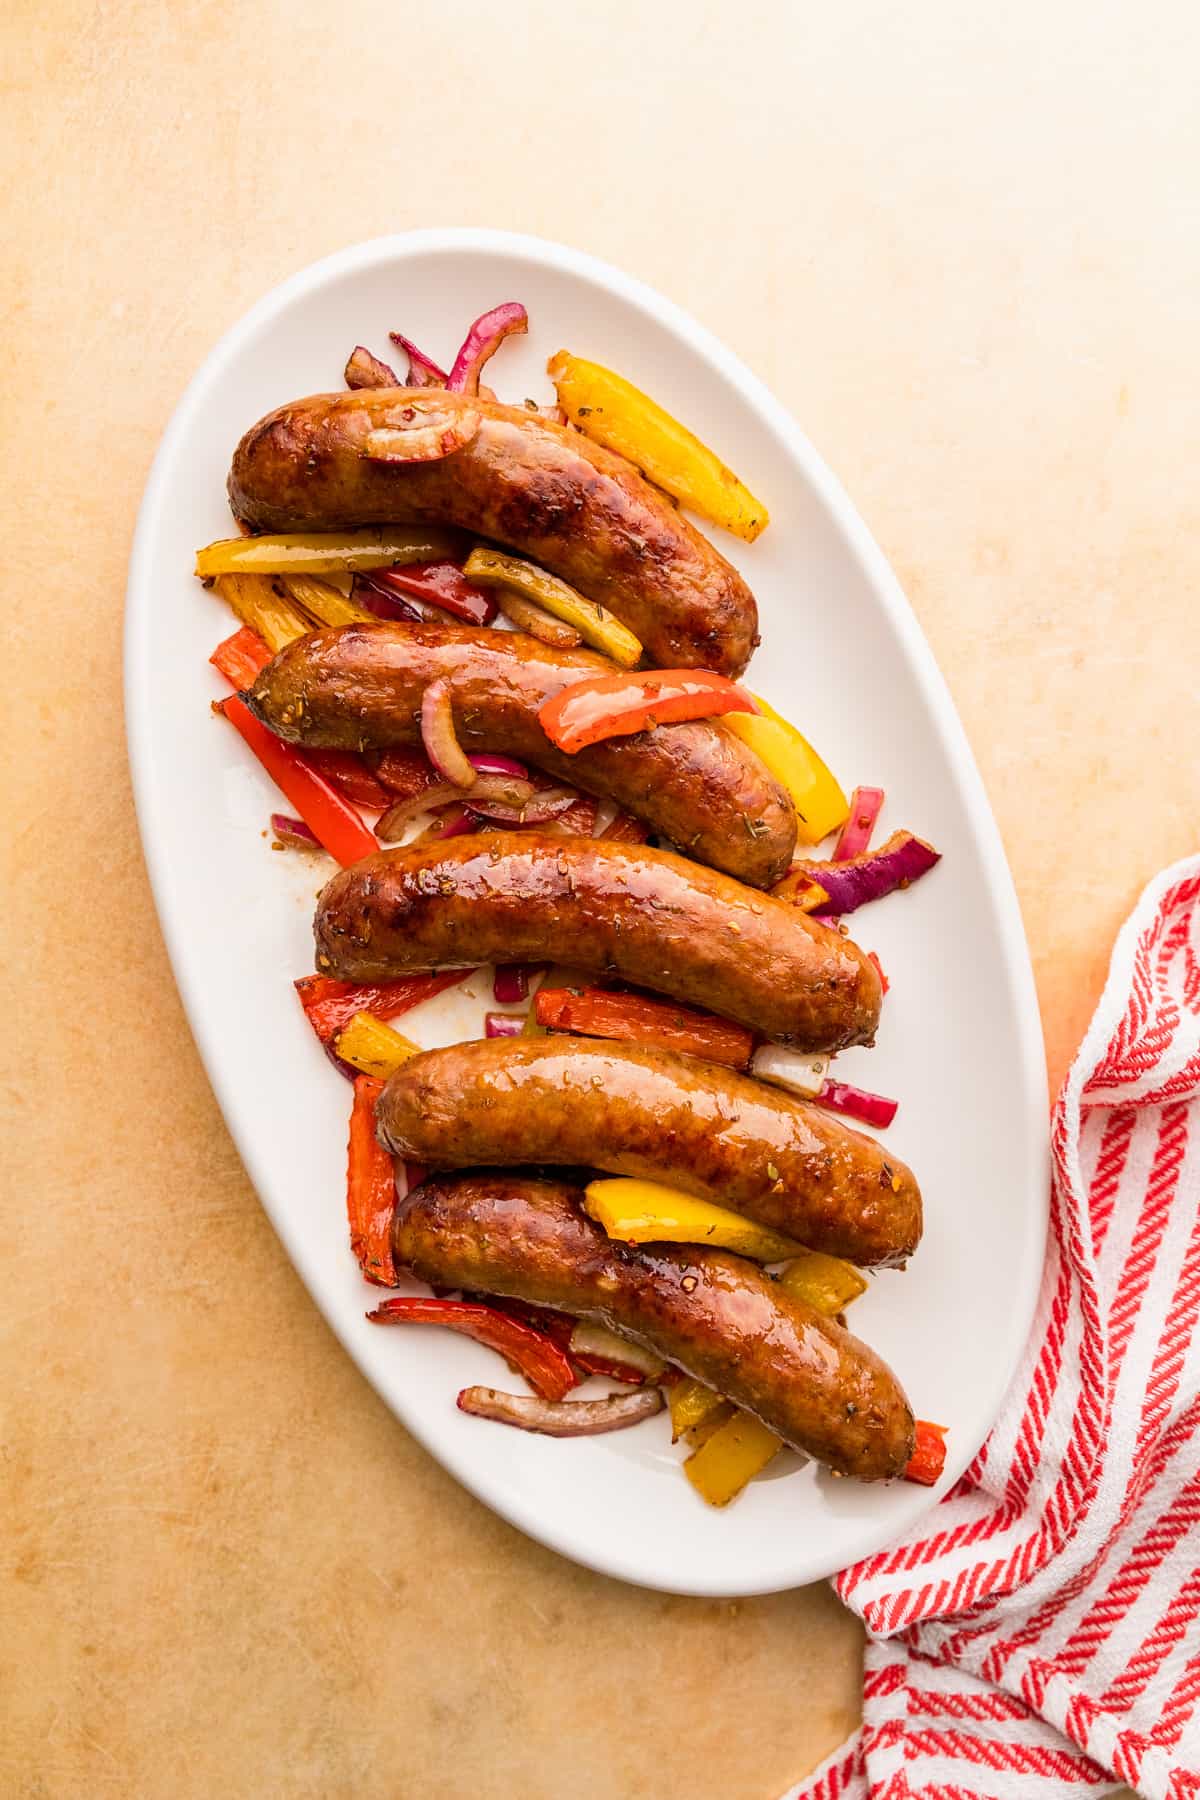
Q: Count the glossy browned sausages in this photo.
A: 5